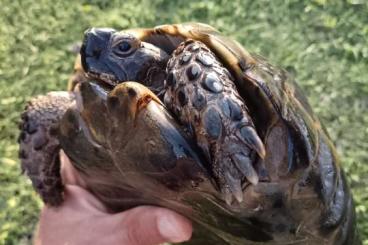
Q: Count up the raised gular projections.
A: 2